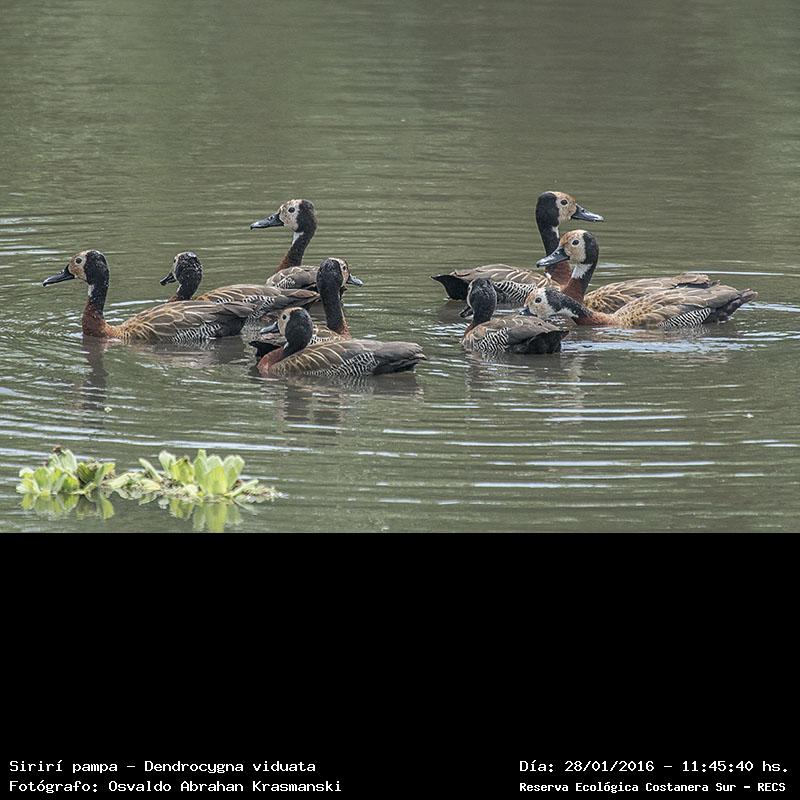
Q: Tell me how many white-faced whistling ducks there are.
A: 9